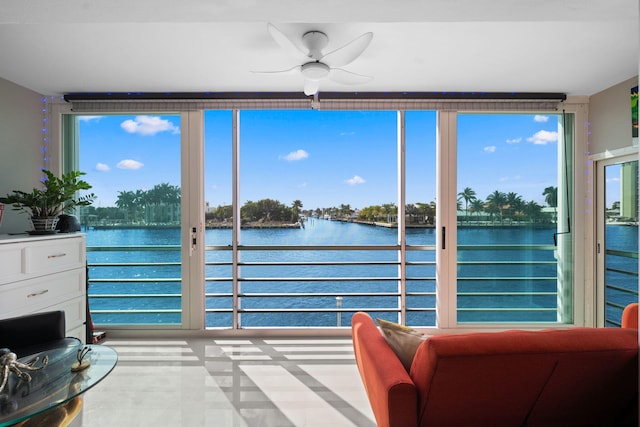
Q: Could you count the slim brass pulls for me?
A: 2